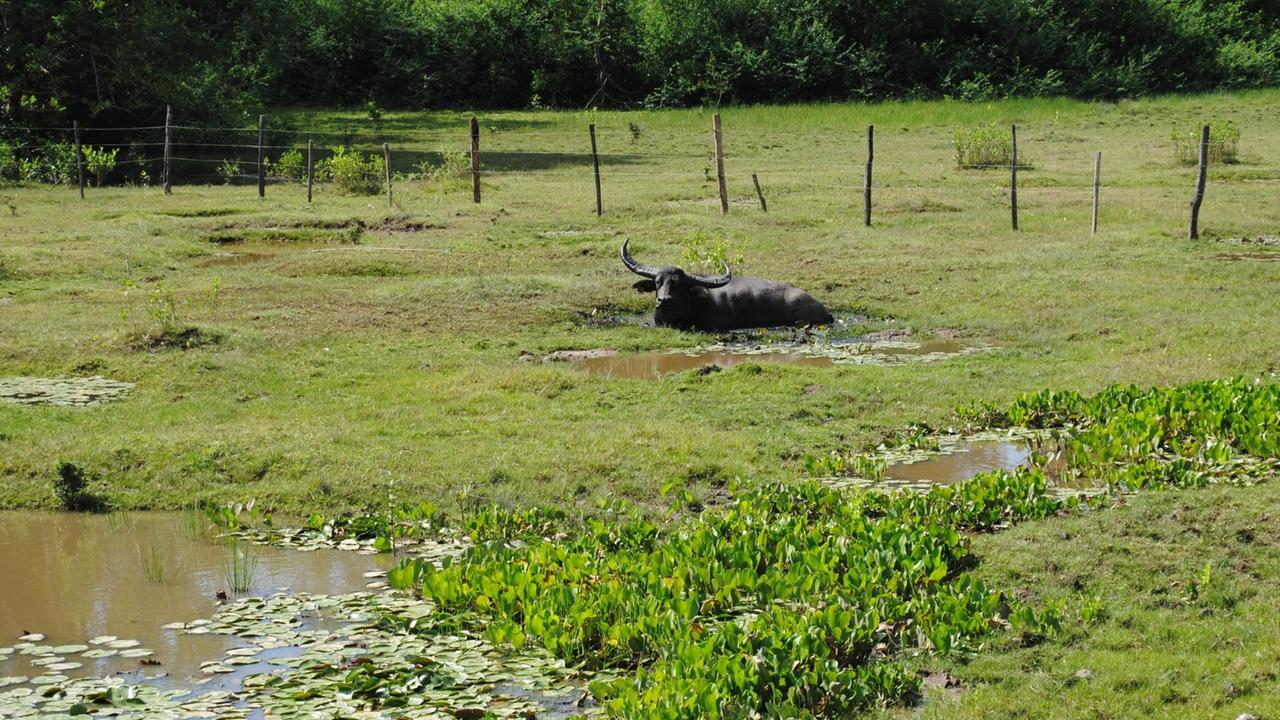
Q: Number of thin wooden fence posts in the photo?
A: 13